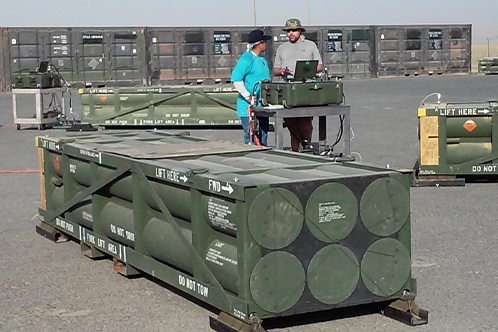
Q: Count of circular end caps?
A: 6